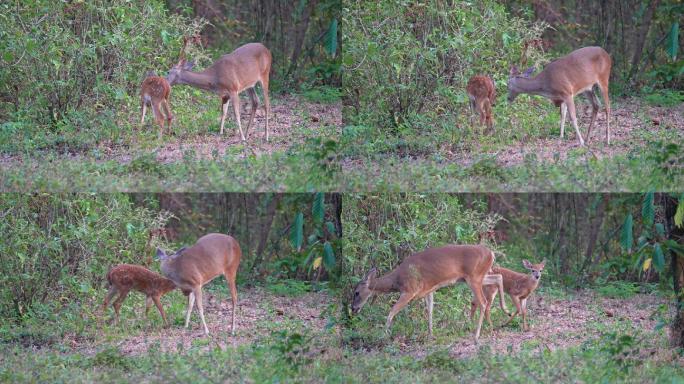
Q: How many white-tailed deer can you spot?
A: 8